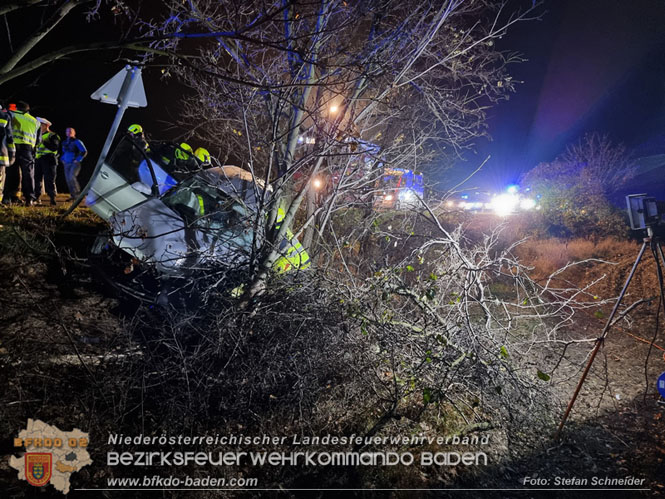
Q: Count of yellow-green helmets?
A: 3